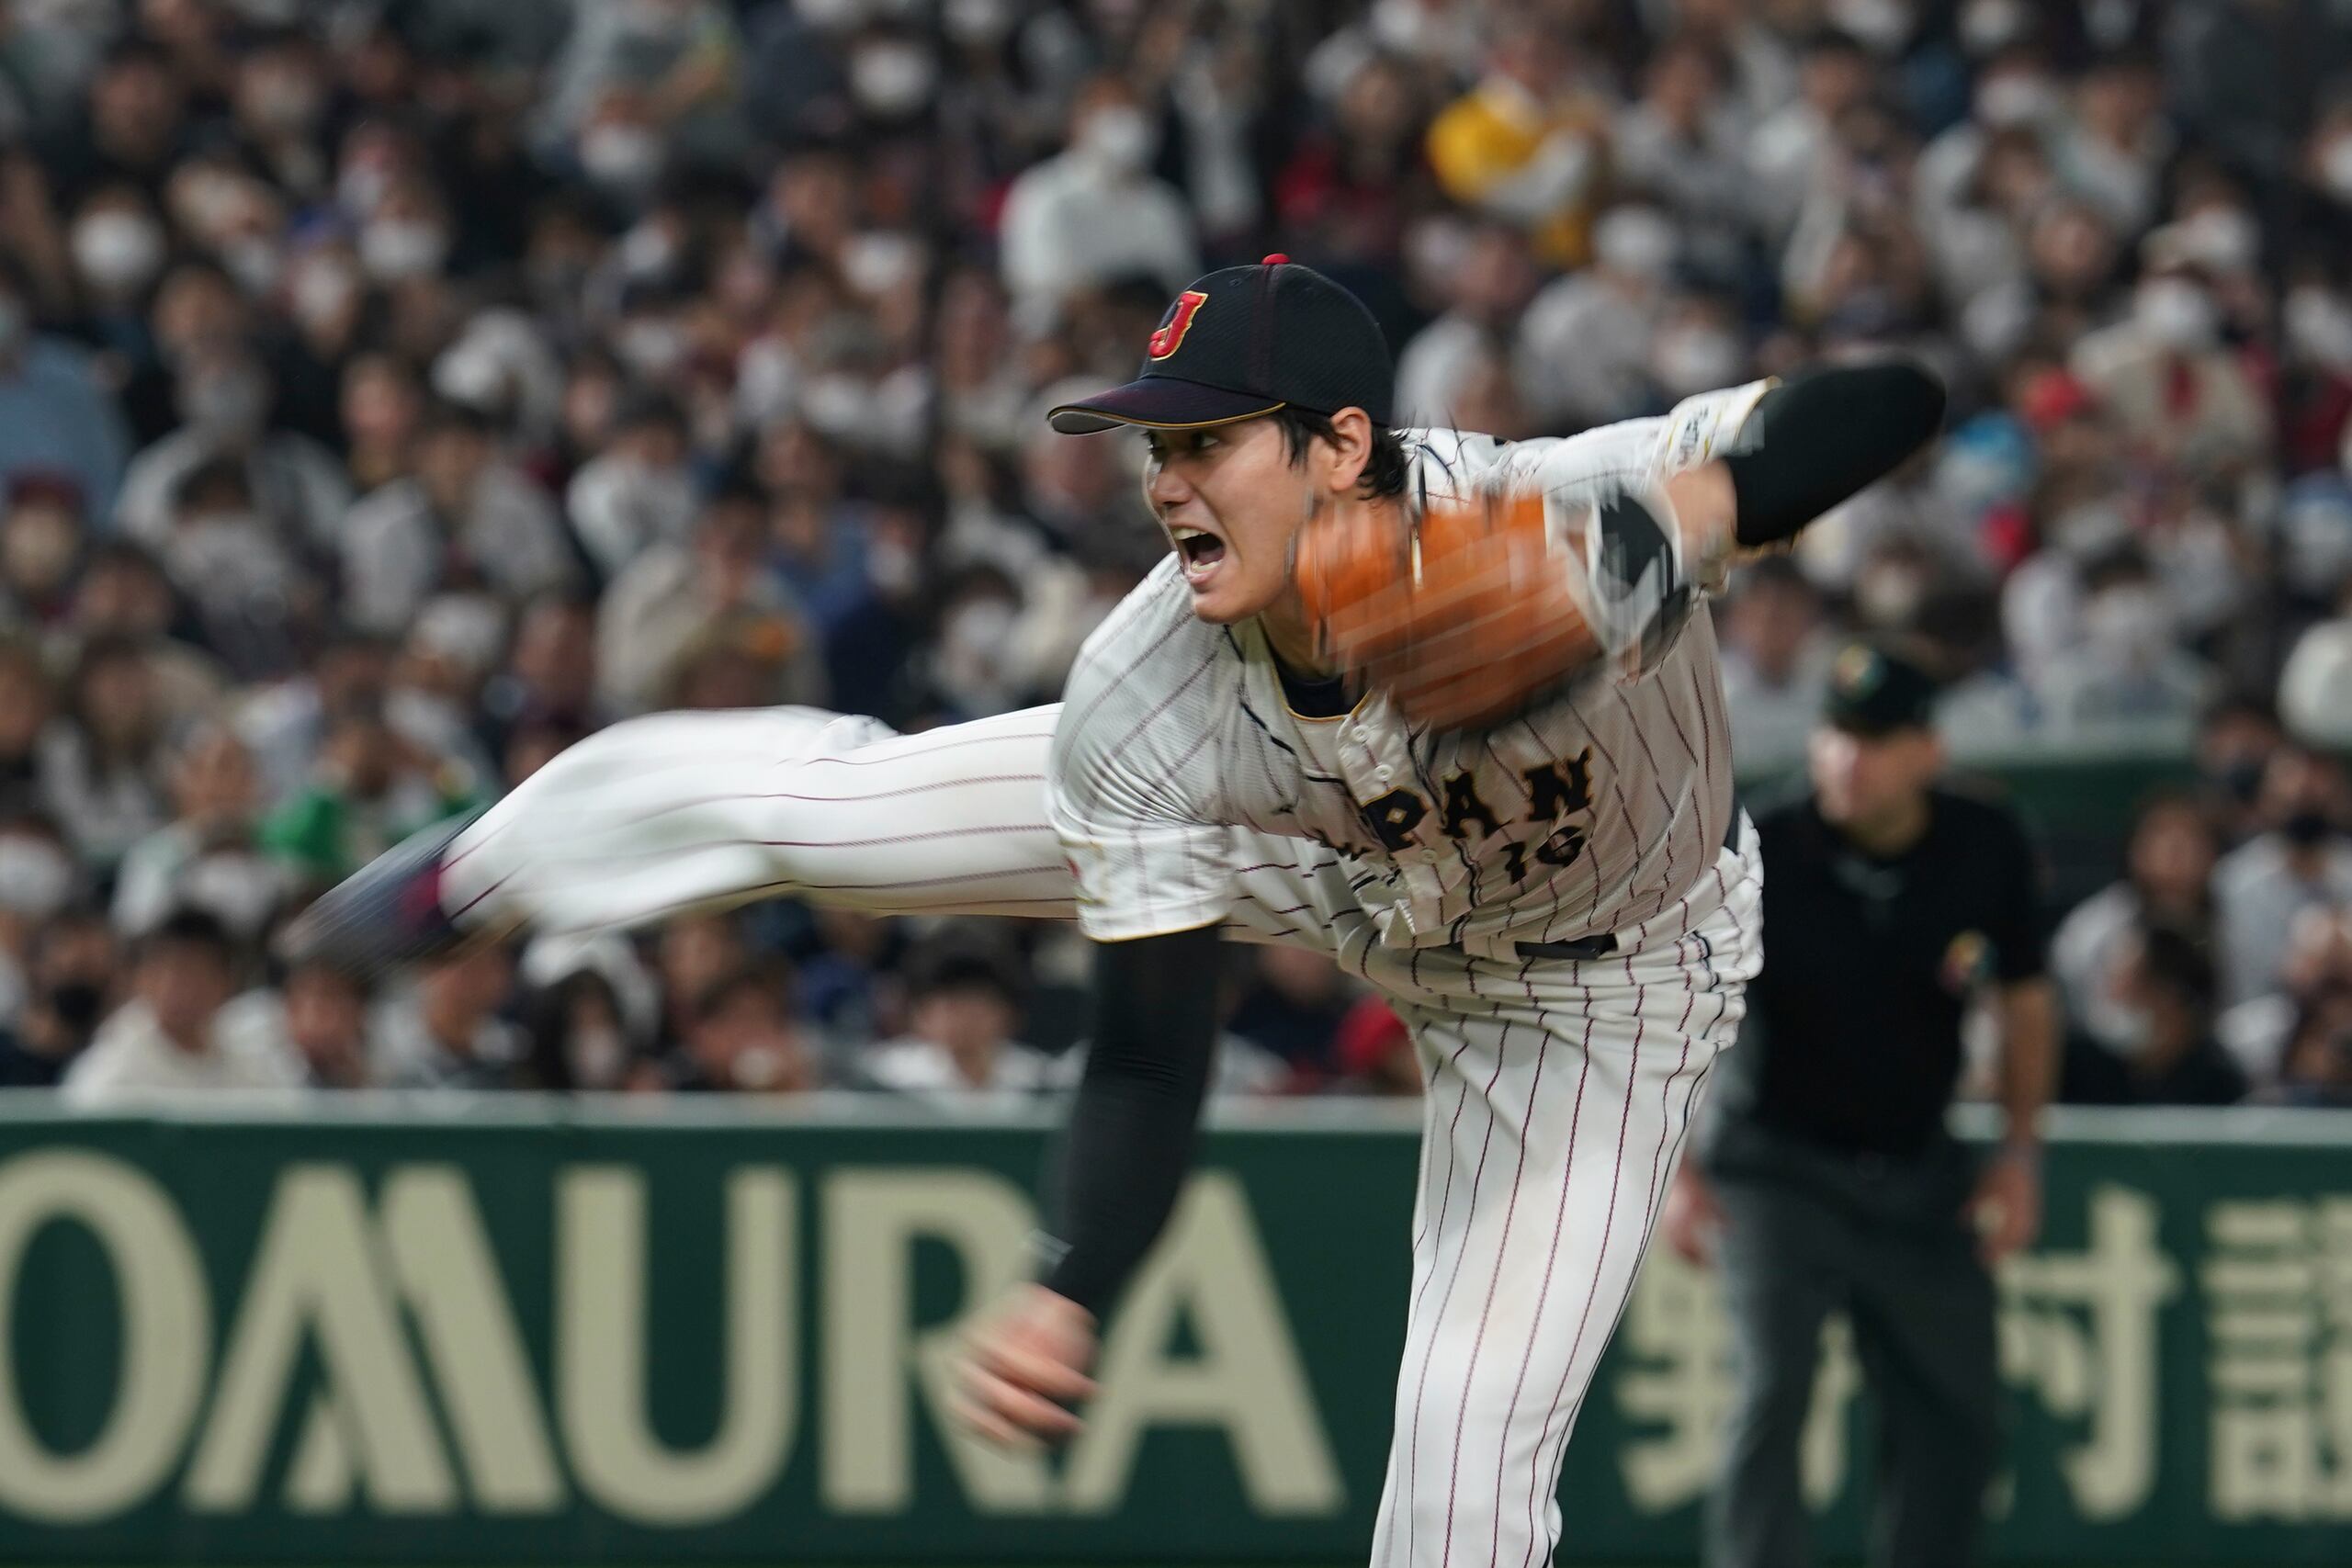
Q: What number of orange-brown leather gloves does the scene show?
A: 1